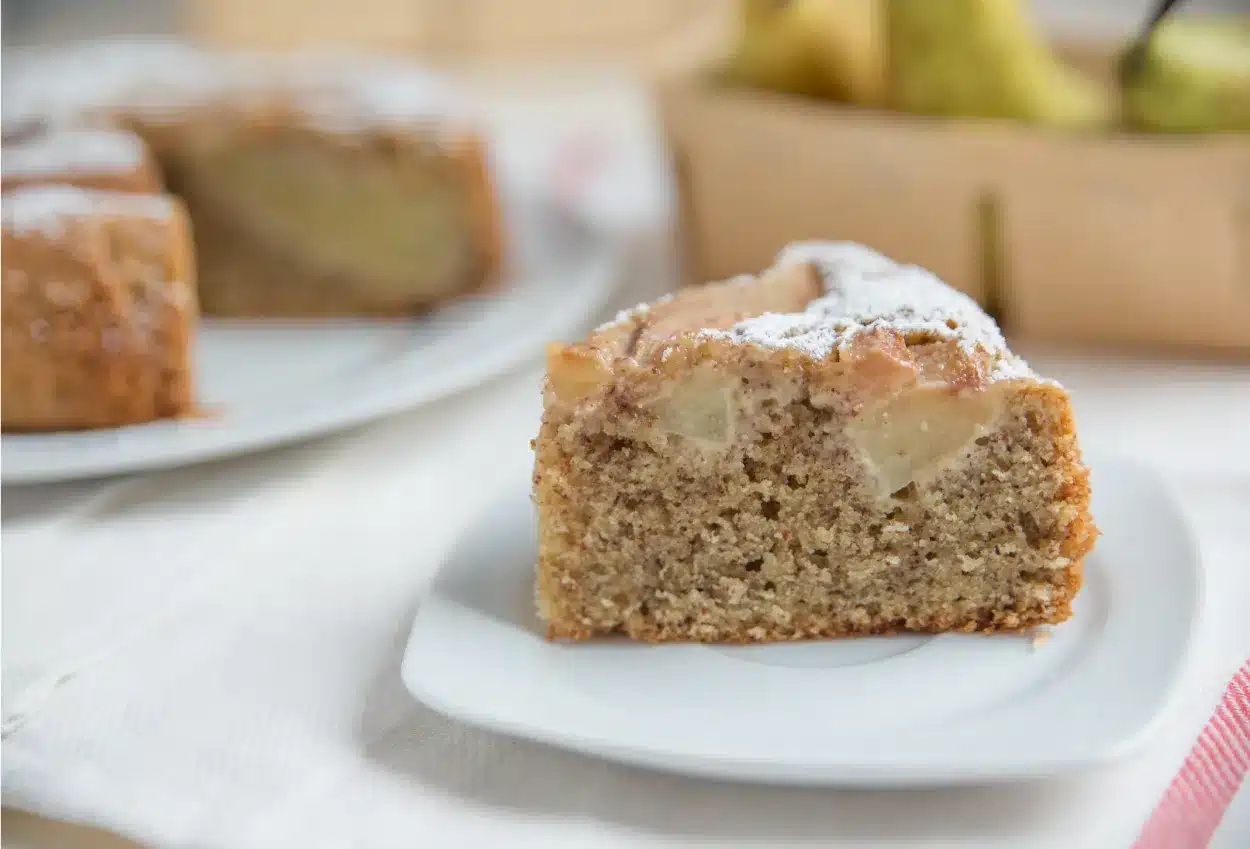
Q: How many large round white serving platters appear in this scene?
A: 1